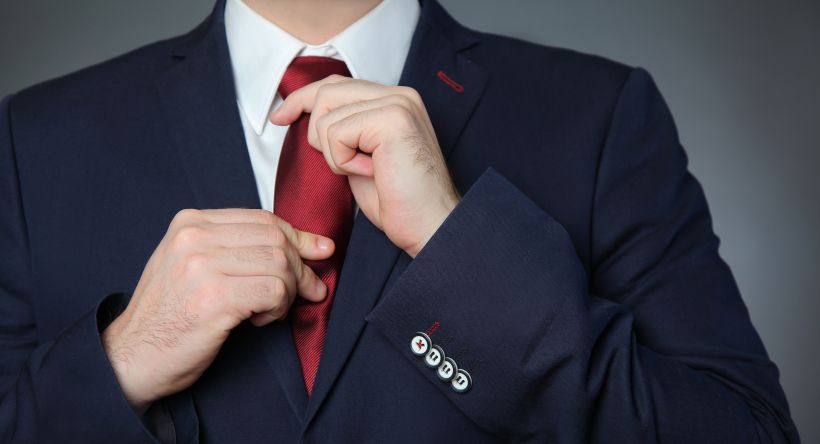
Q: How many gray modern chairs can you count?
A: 0